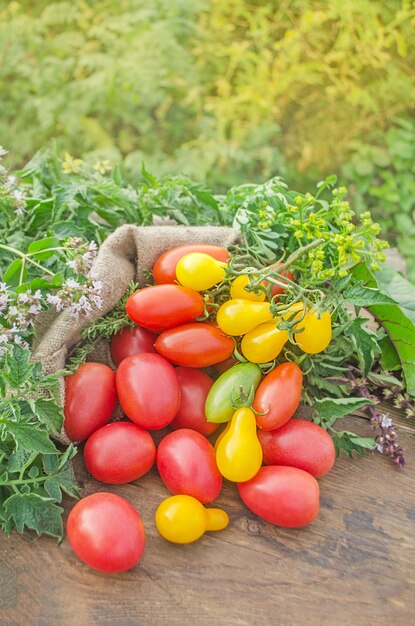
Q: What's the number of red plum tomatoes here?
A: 14